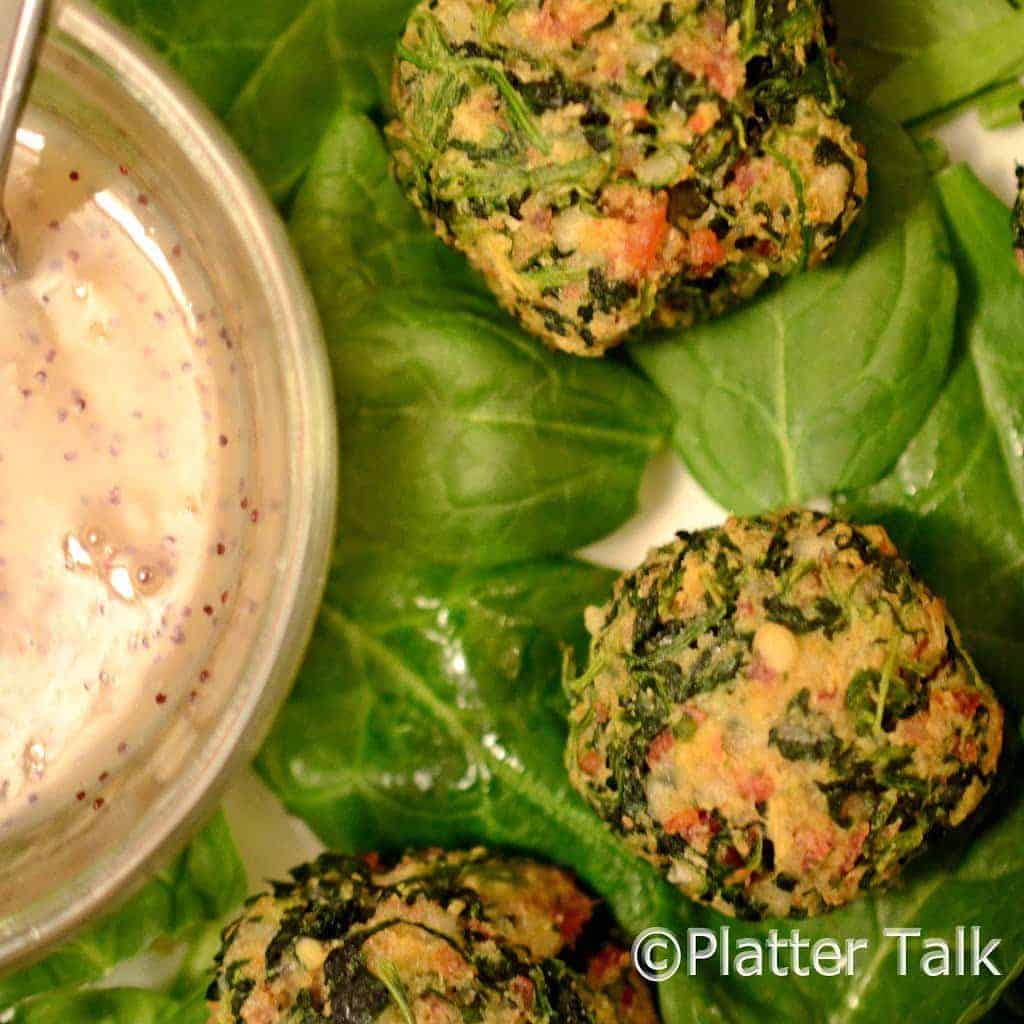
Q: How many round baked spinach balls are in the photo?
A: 3